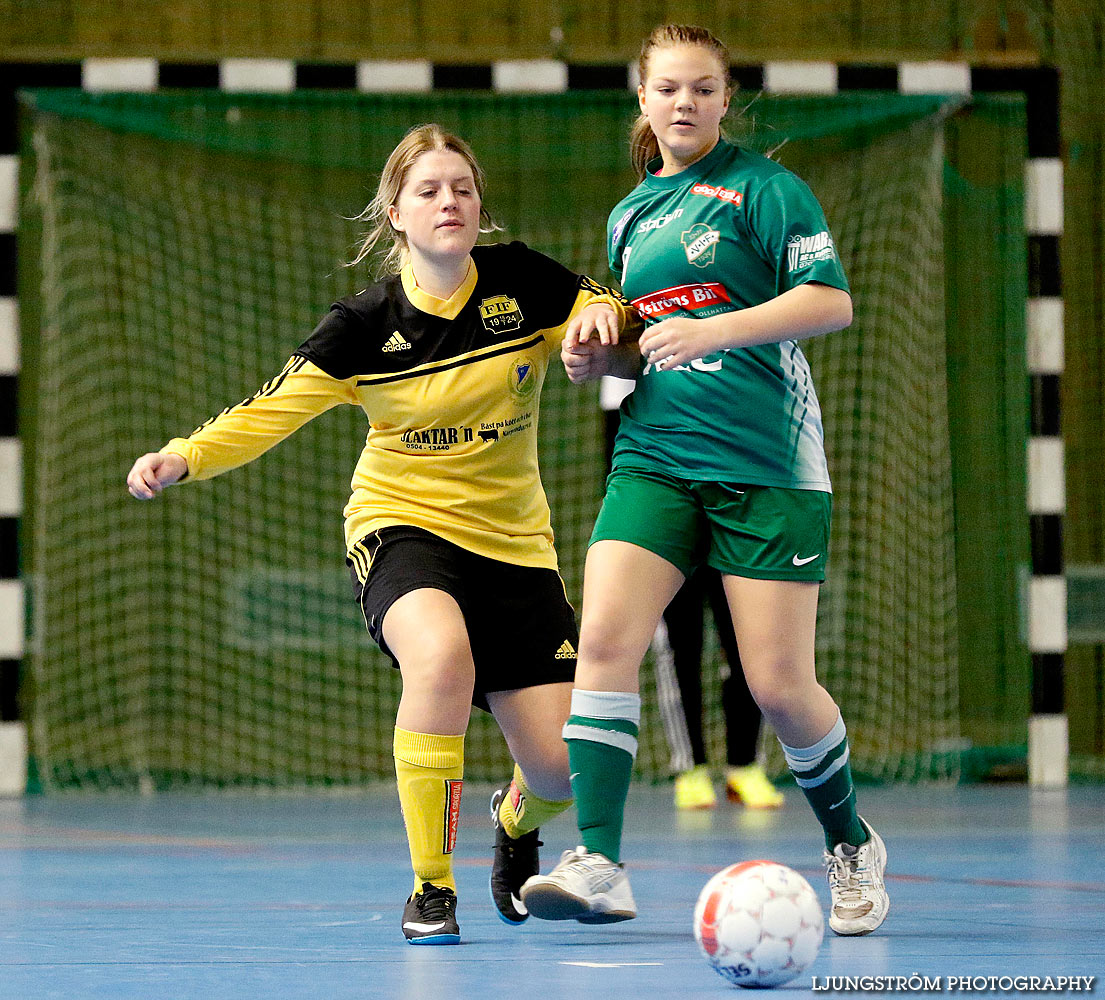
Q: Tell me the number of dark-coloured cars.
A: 0